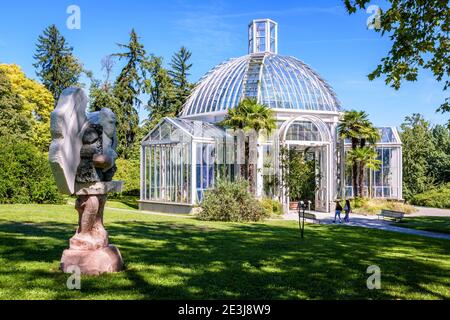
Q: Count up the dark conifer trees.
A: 3